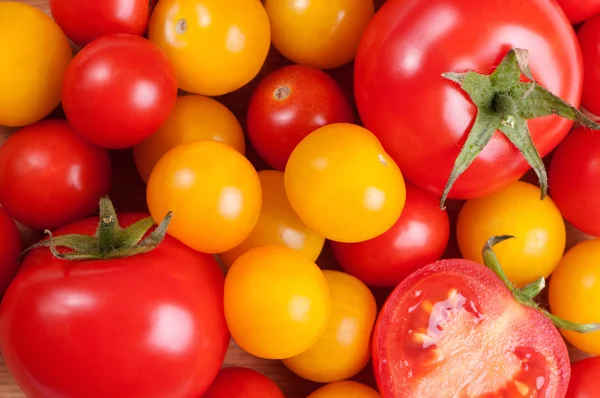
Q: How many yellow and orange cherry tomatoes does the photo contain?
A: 12